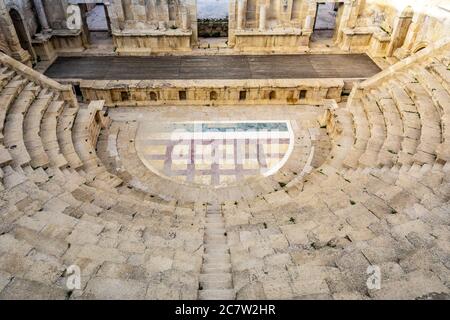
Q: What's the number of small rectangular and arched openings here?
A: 7